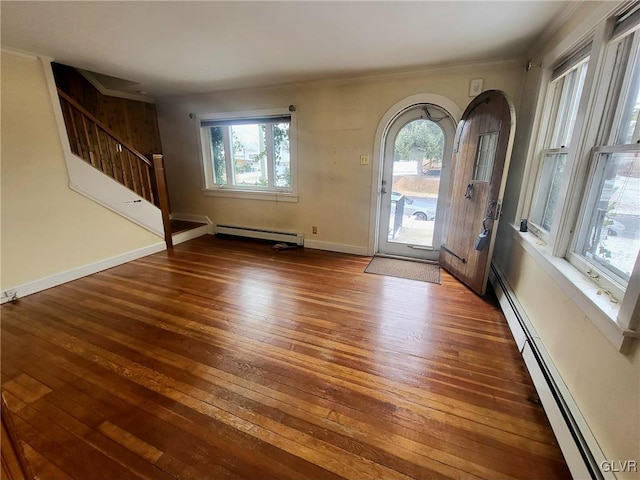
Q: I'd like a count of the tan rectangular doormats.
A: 1